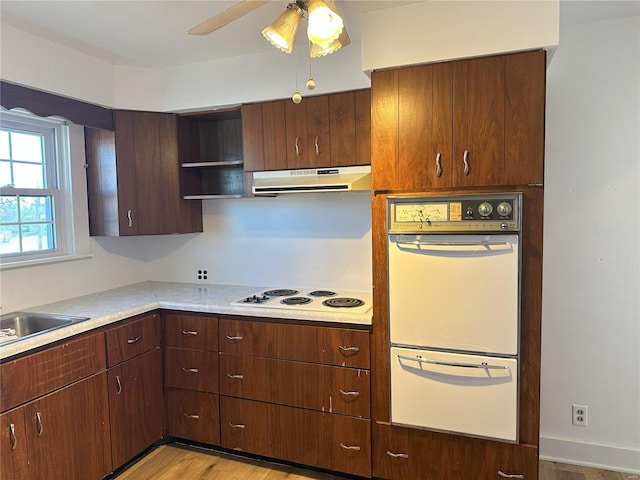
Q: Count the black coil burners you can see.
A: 4